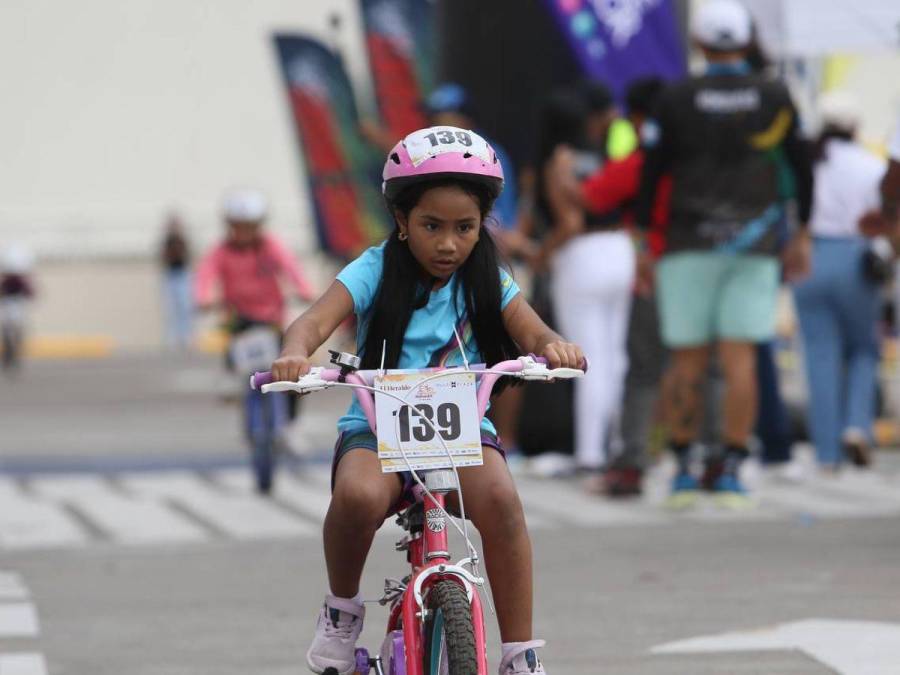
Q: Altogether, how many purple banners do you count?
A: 1